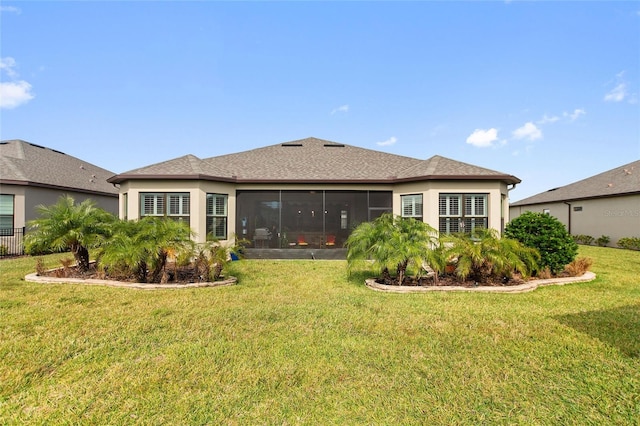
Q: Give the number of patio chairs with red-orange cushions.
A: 2